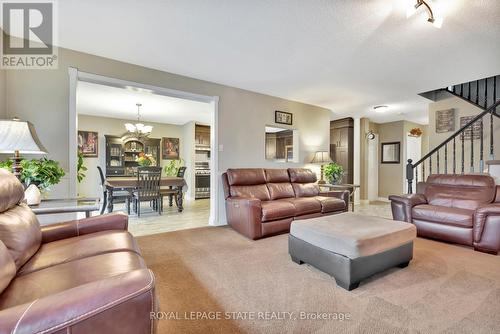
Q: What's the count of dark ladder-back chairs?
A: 3